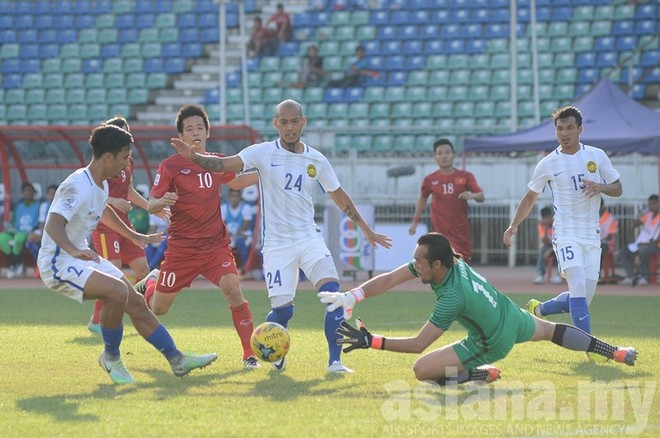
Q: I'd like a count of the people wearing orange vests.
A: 3